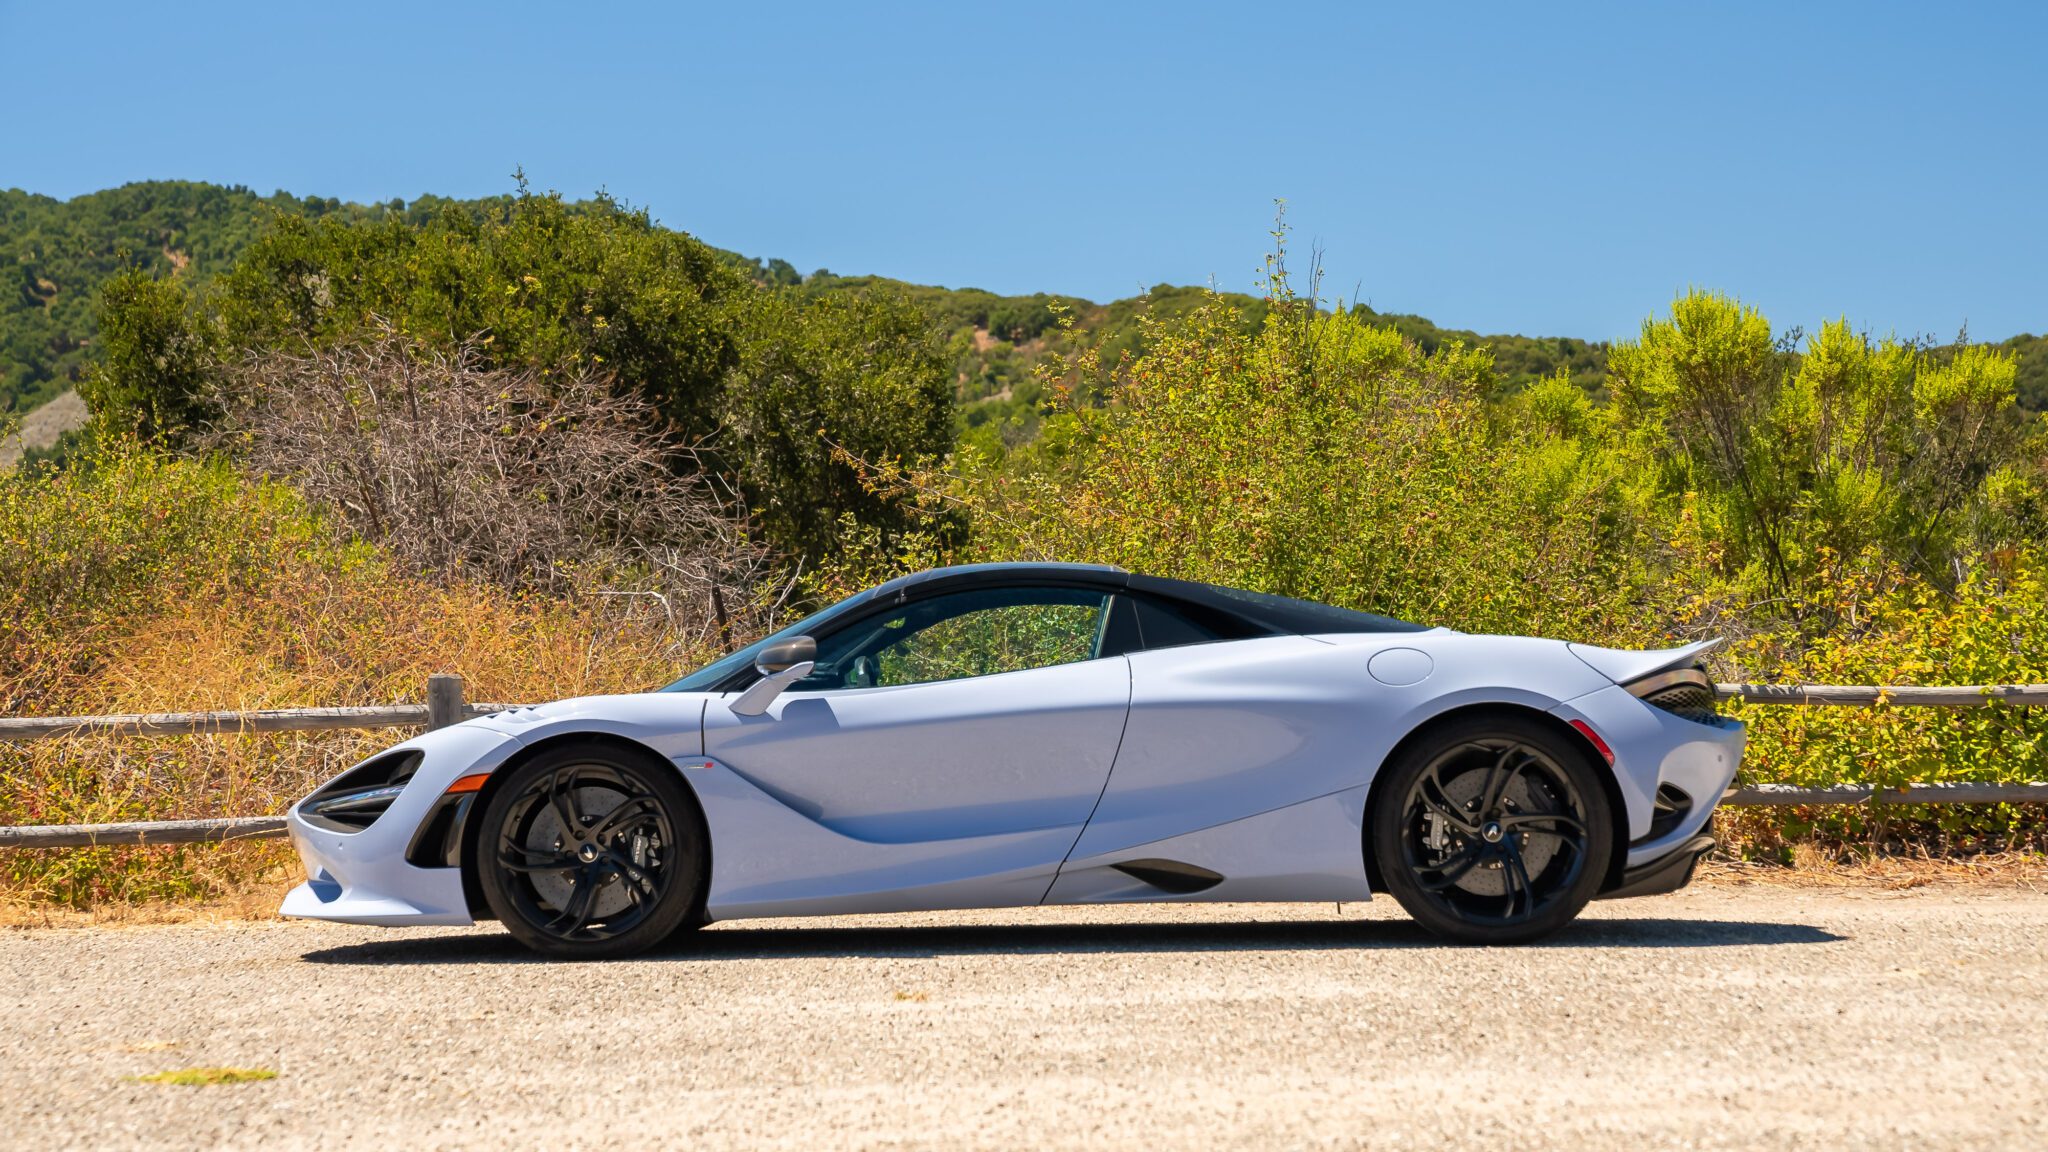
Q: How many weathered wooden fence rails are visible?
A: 4